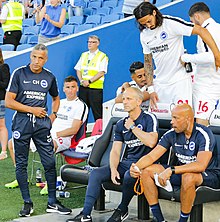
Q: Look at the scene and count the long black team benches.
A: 1